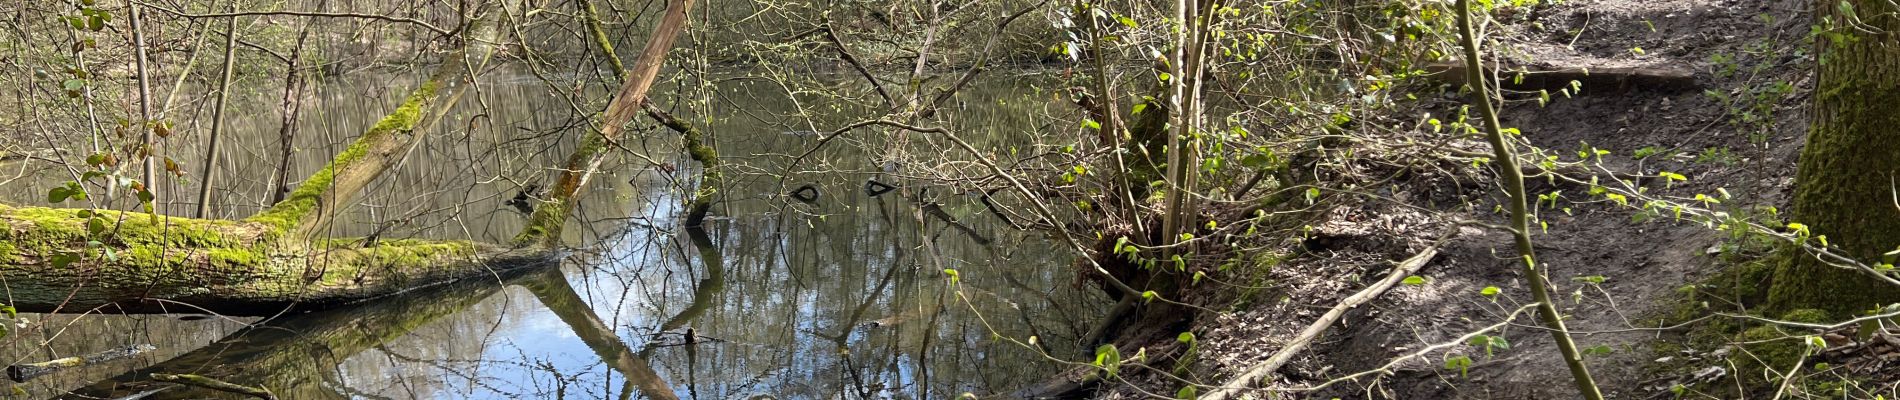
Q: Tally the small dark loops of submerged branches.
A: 2